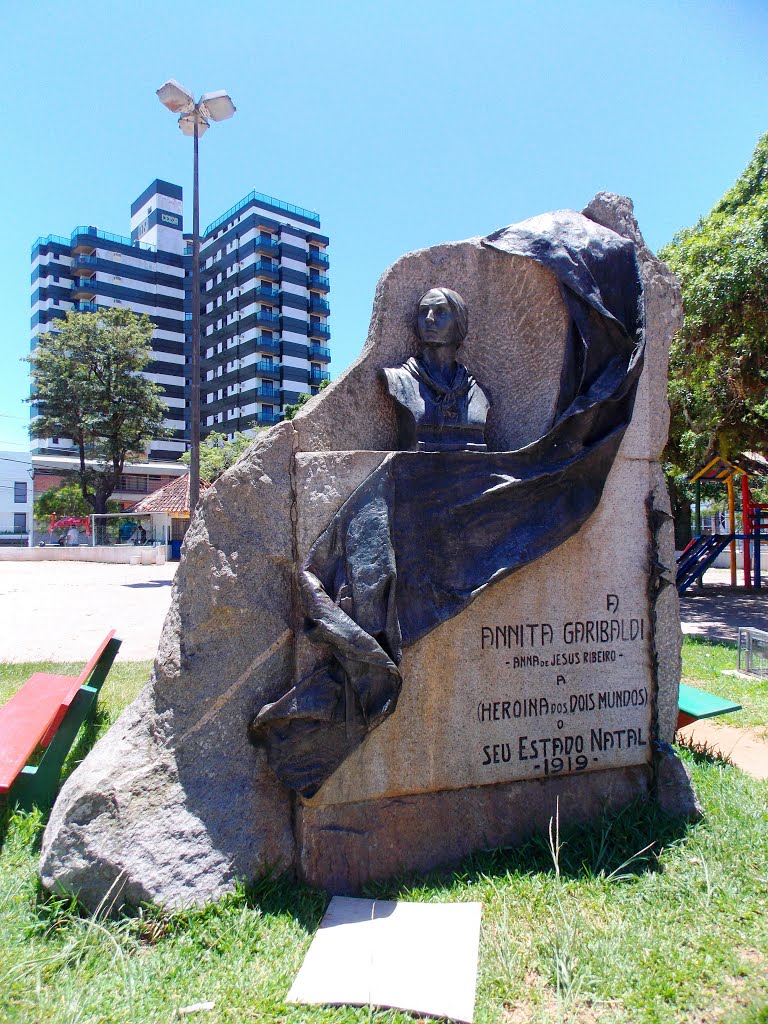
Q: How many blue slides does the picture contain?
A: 2